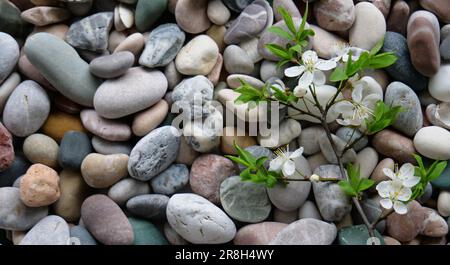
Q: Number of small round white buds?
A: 2